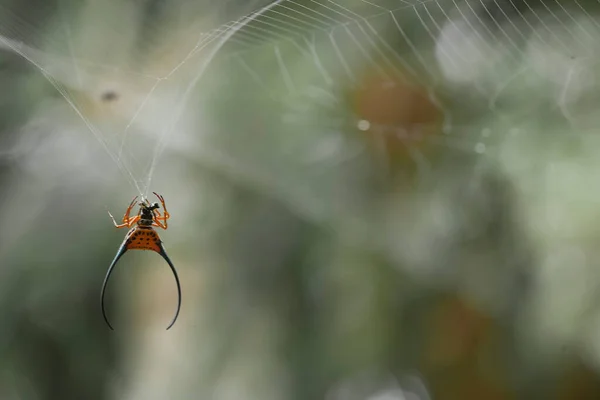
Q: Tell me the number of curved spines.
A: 2